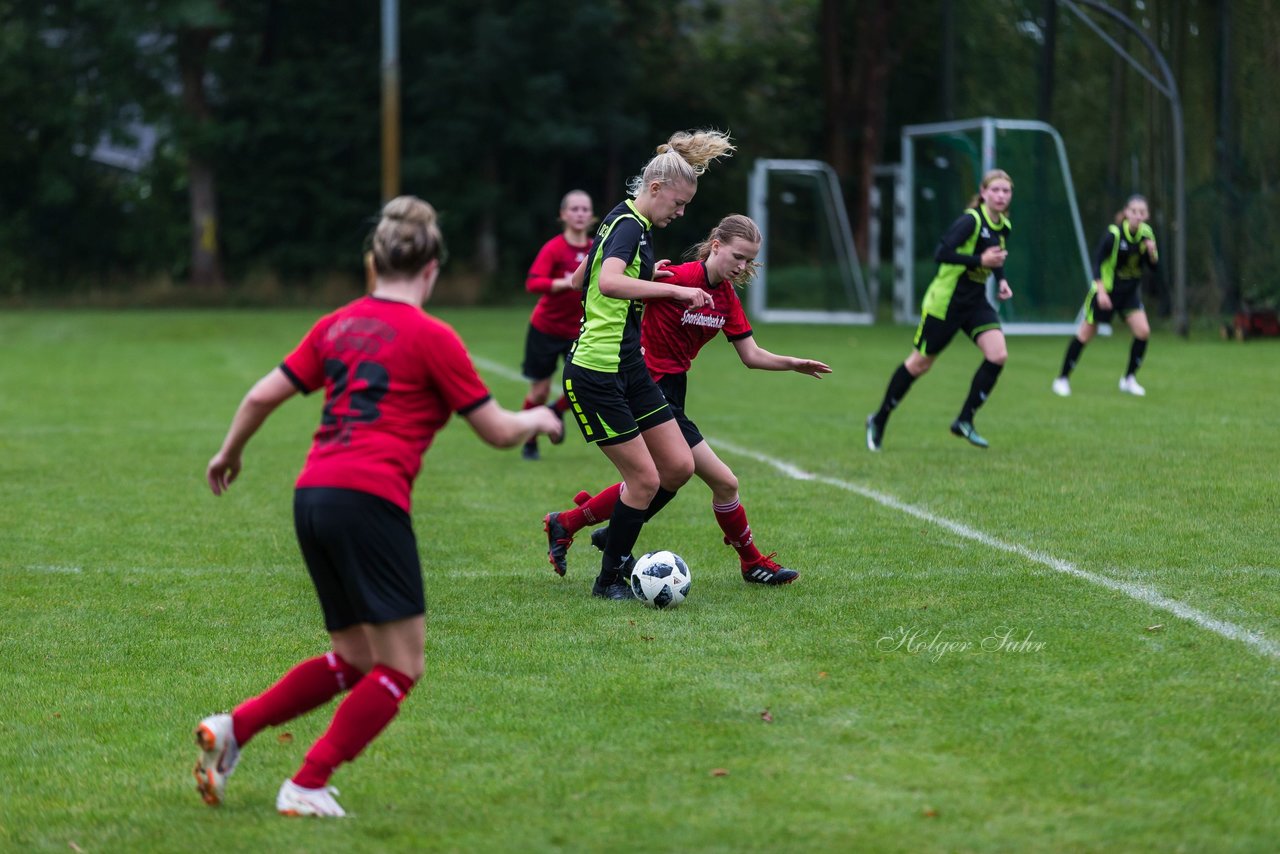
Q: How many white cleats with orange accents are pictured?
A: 2